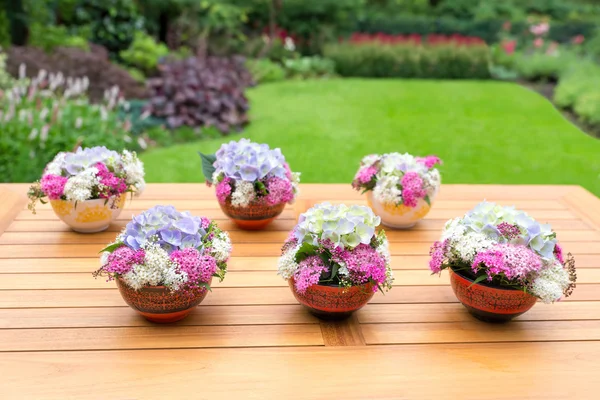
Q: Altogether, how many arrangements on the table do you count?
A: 6